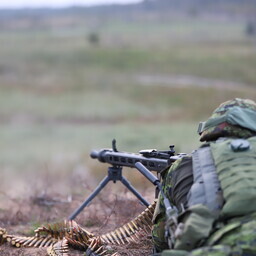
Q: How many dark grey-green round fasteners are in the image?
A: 1